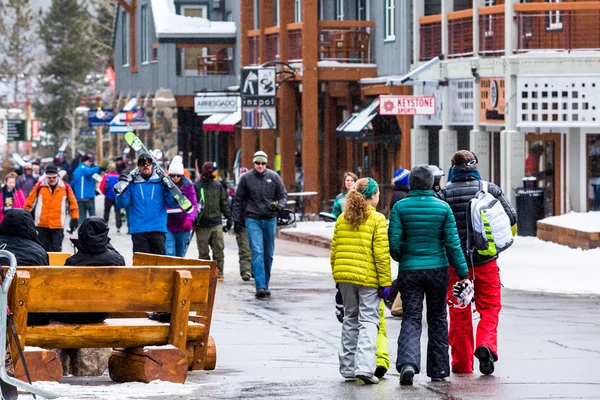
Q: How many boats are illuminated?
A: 0